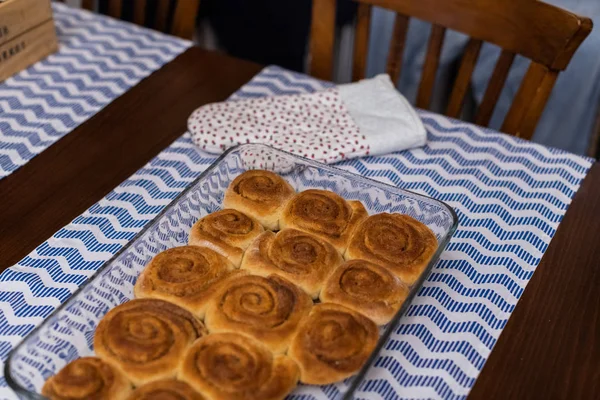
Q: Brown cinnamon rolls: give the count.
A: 13